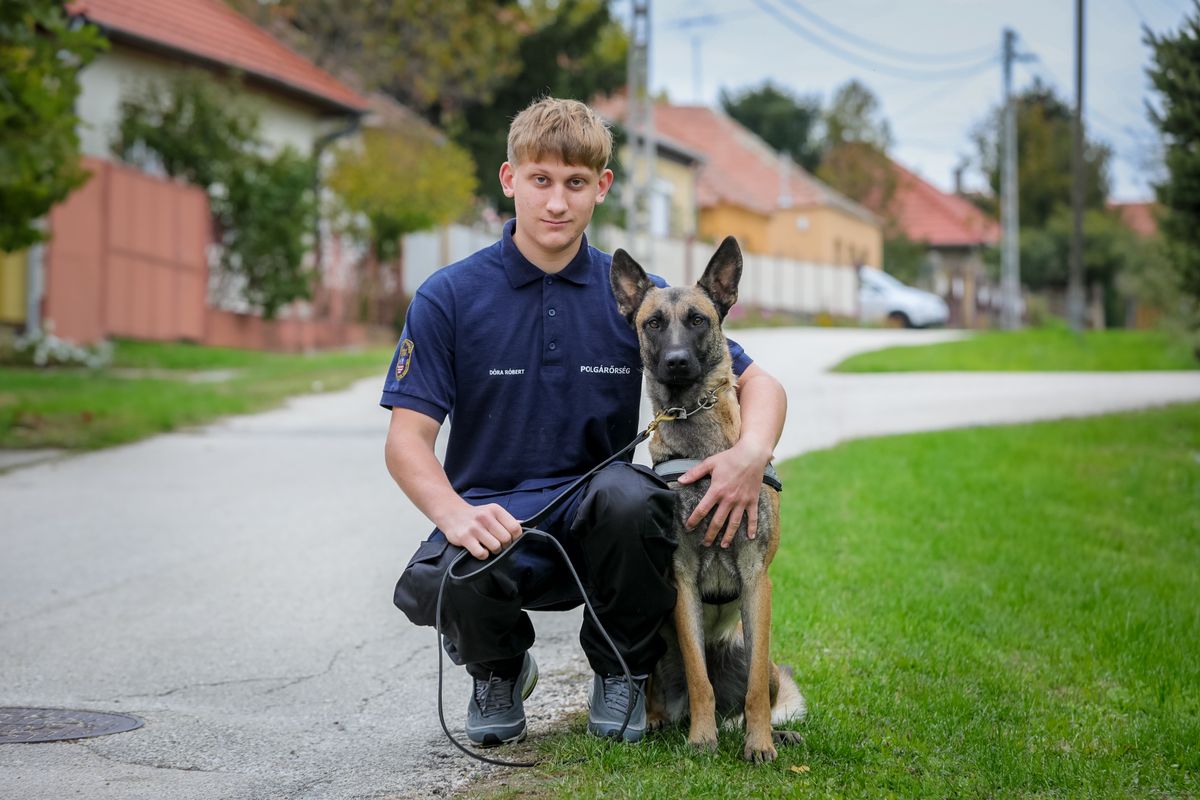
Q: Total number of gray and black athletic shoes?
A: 2